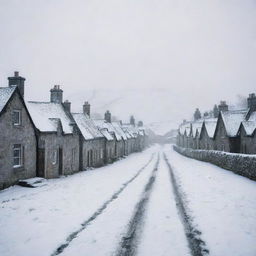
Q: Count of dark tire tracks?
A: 3